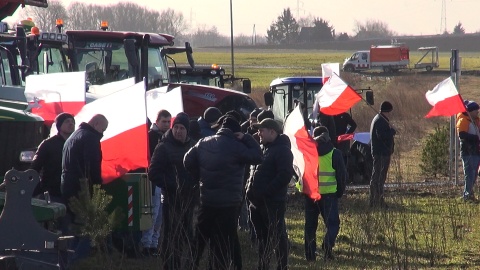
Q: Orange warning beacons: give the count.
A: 5